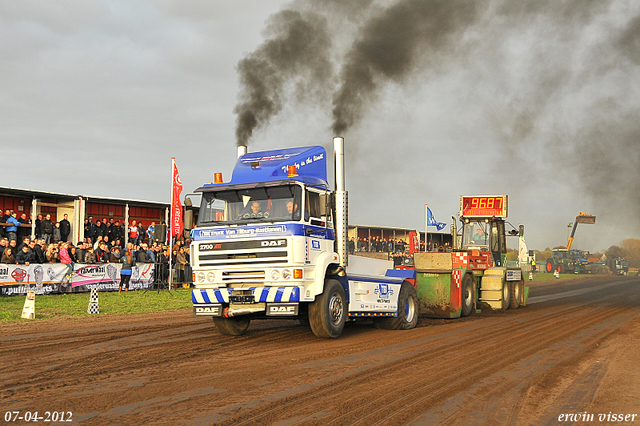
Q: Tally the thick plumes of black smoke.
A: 2